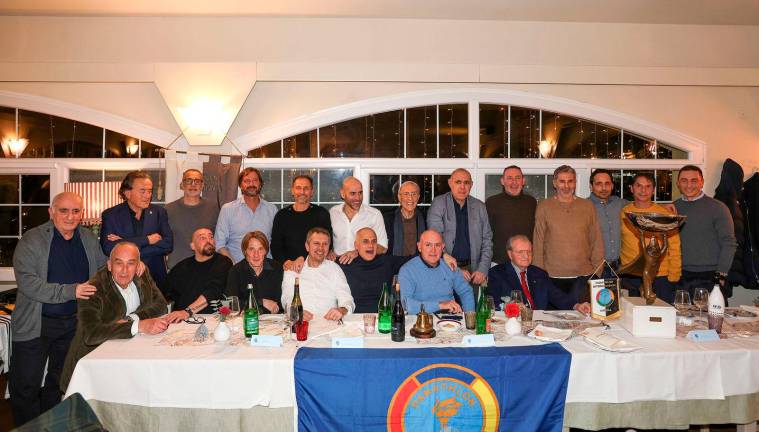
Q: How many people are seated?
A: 7